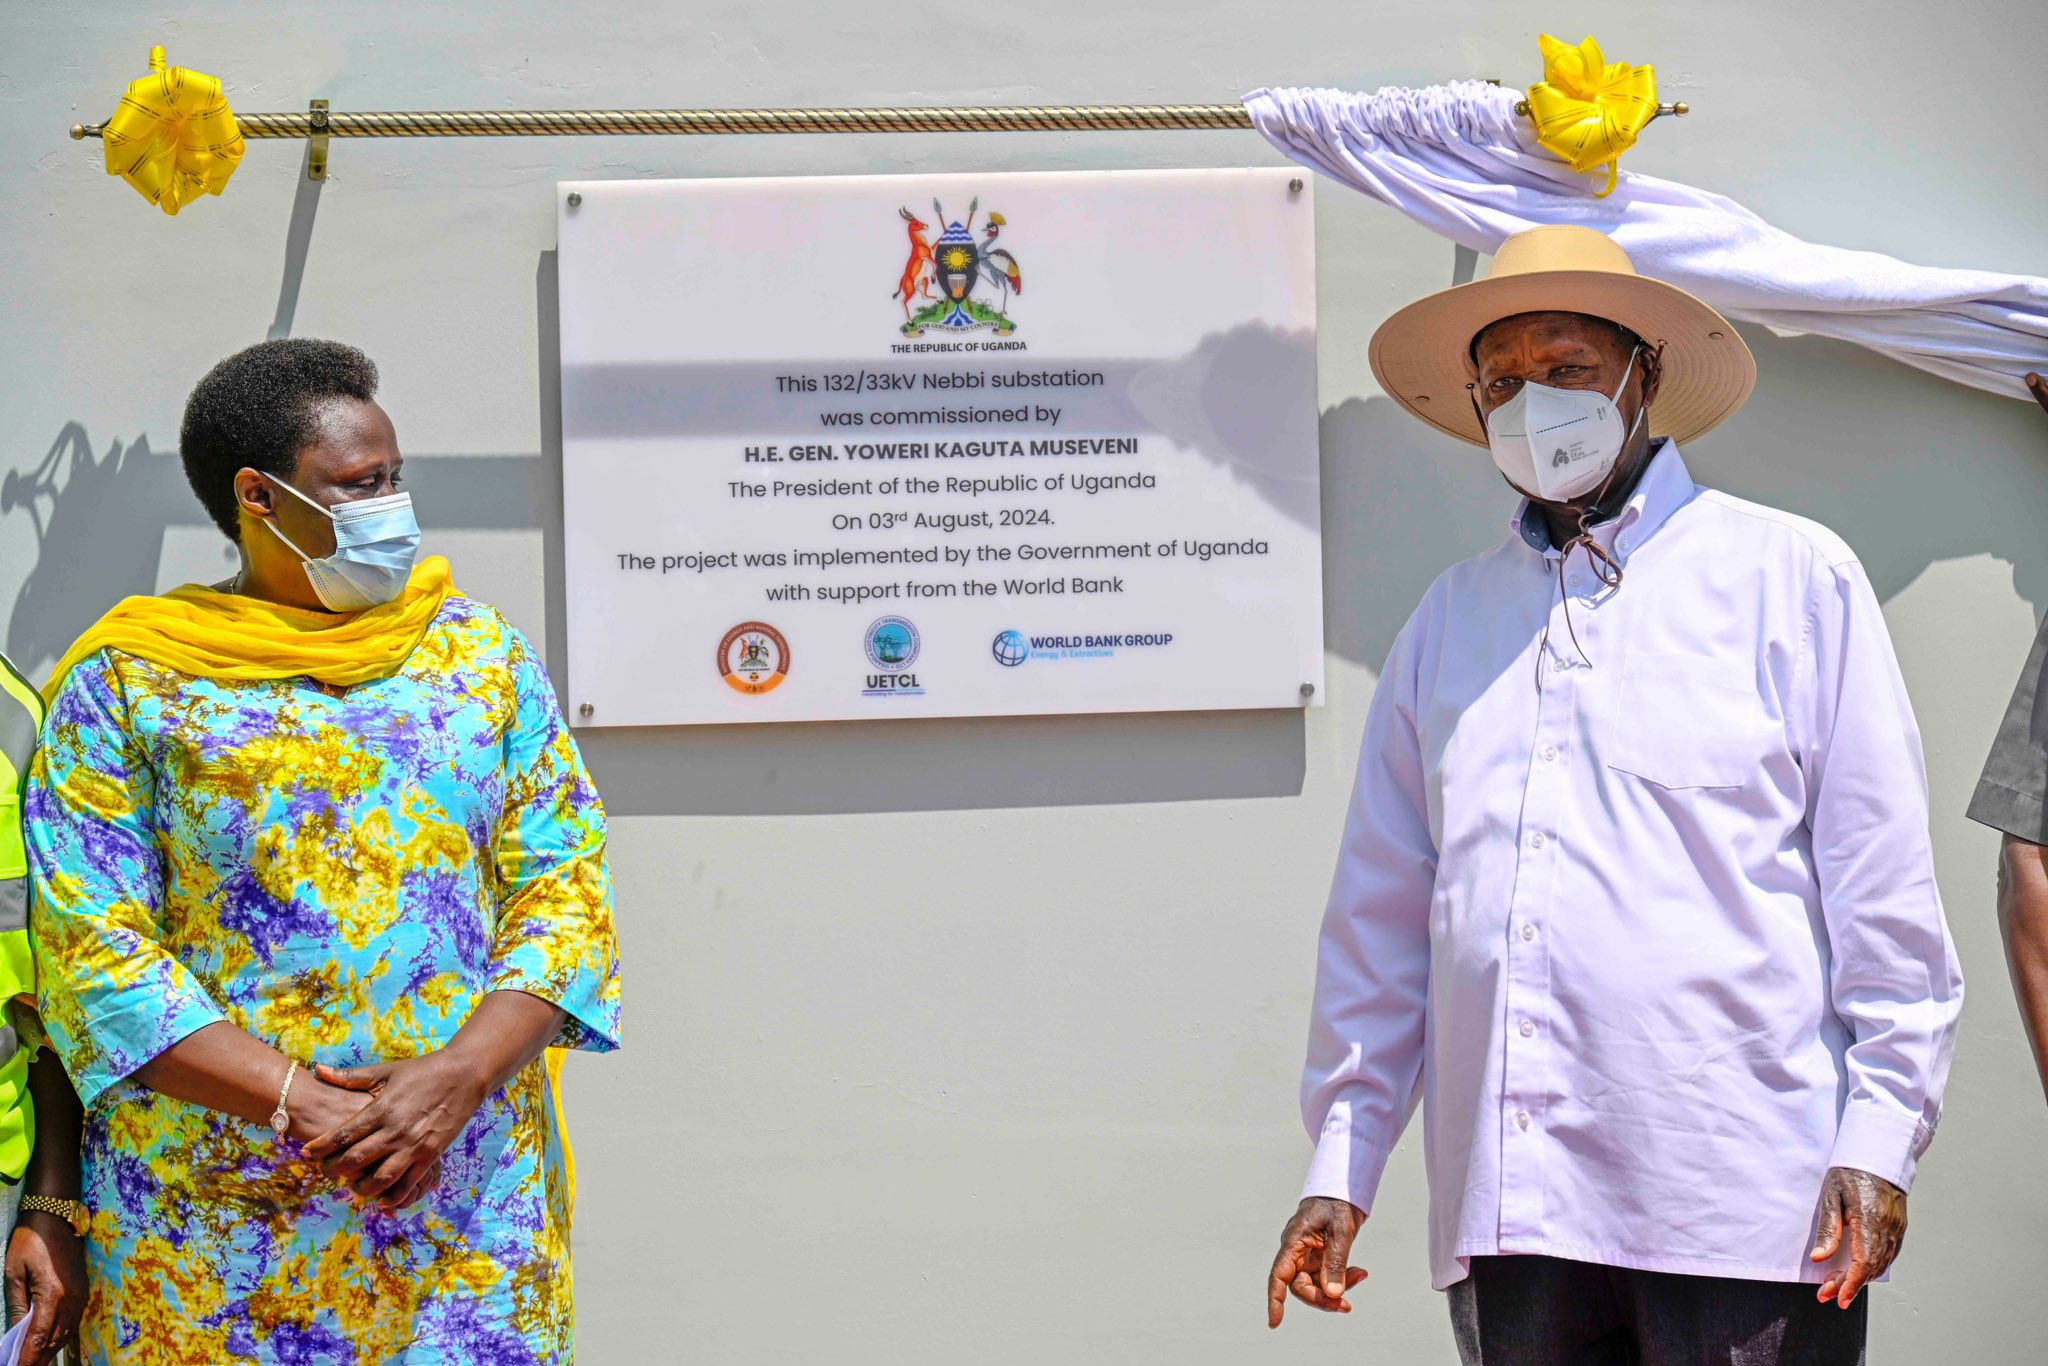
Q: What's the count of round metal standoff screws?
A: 4